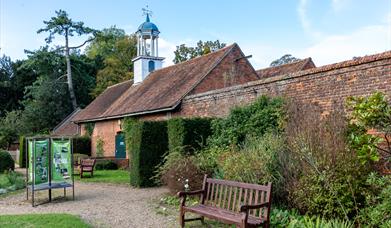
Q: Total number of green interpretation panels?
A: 2